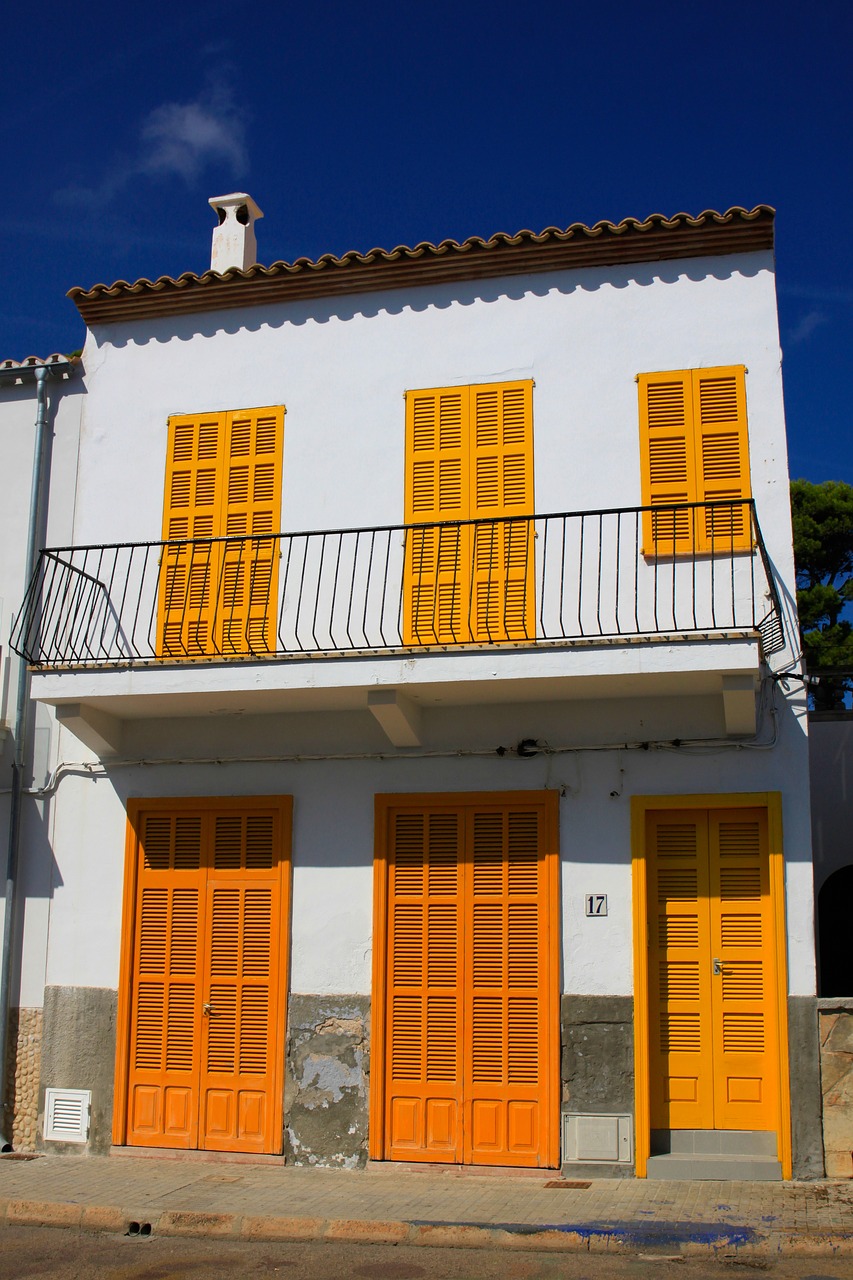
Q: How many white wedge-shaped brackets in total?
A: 3